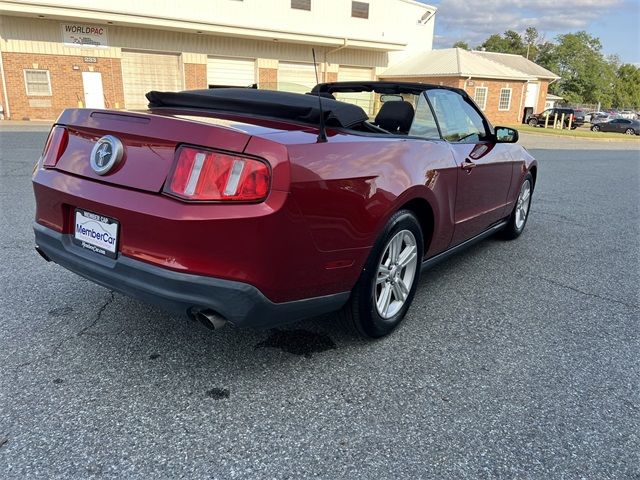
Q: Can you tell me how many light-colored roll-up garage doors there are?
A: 4